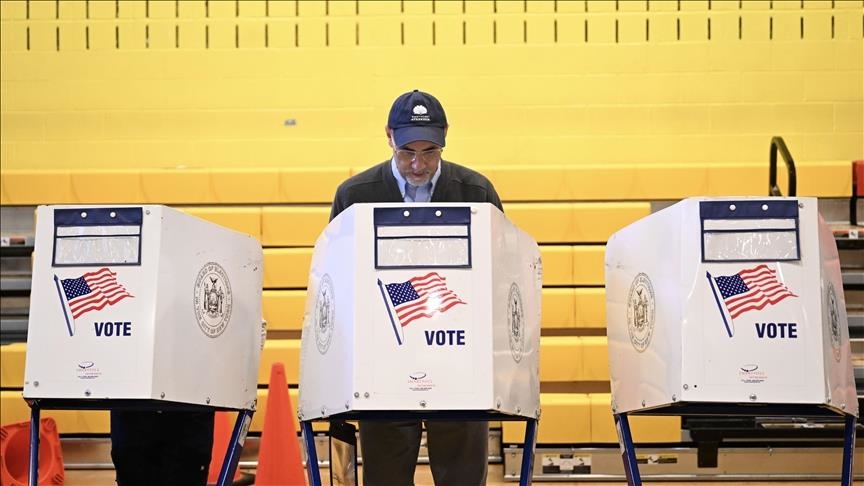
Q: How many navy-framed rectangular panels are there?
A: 3